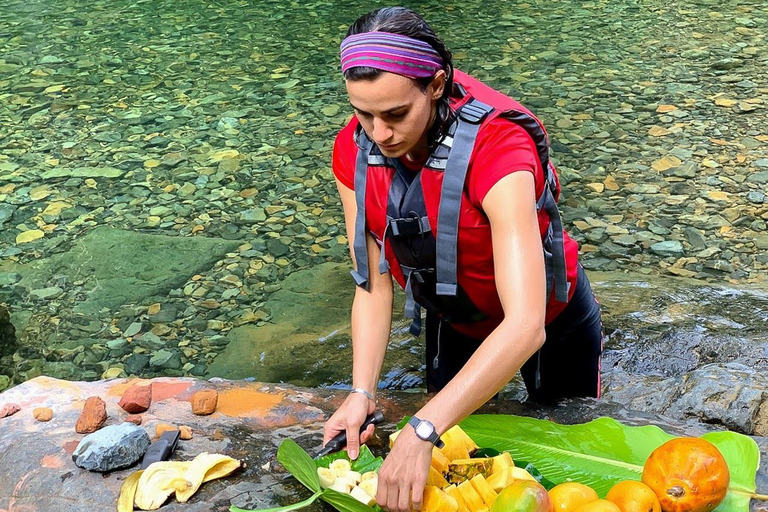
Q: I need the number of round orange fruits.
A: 4